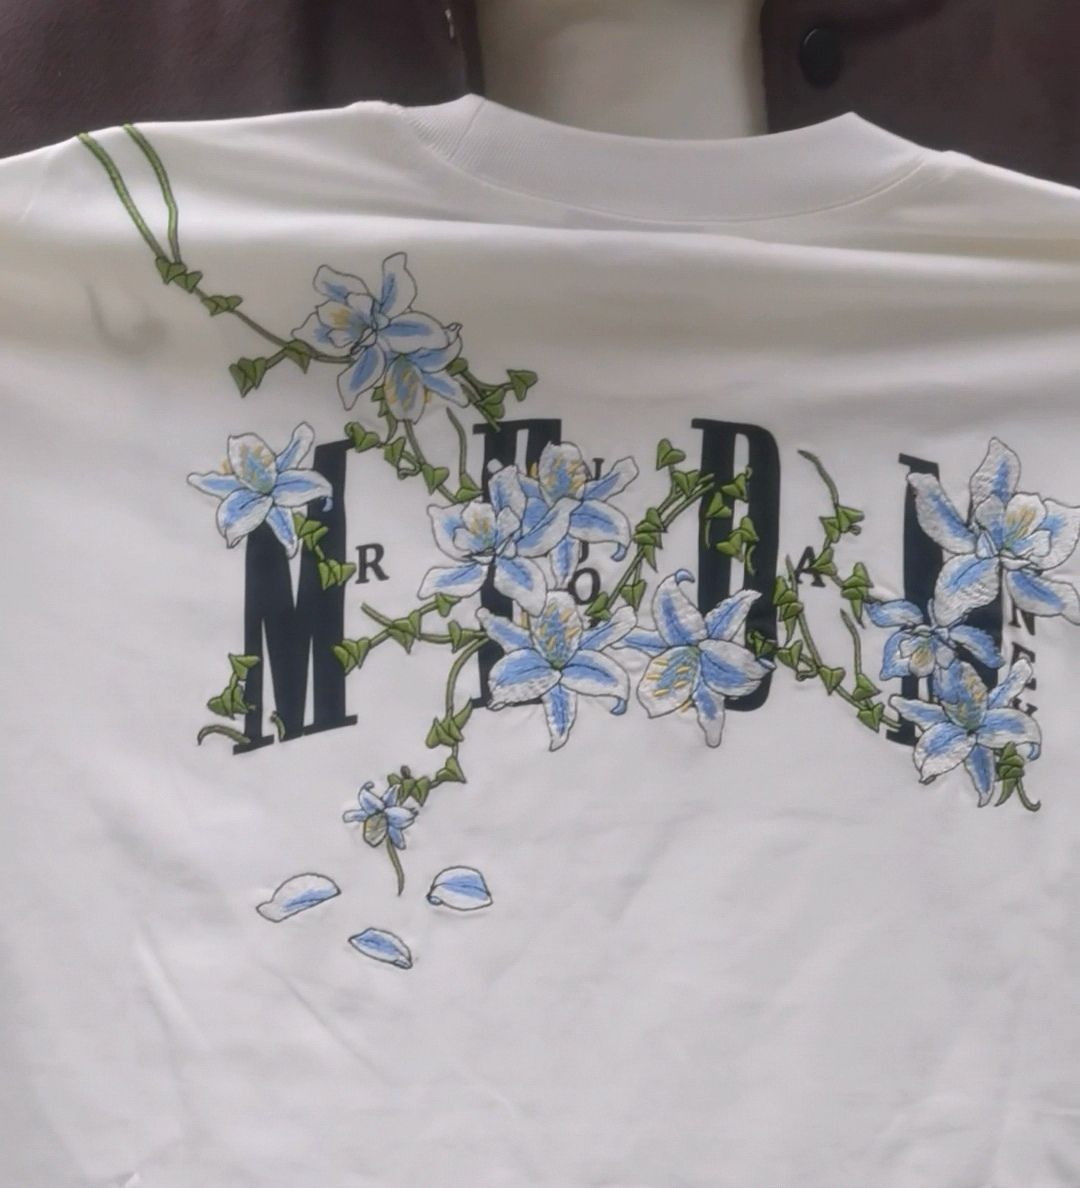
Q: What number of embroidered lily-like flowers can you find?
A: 11